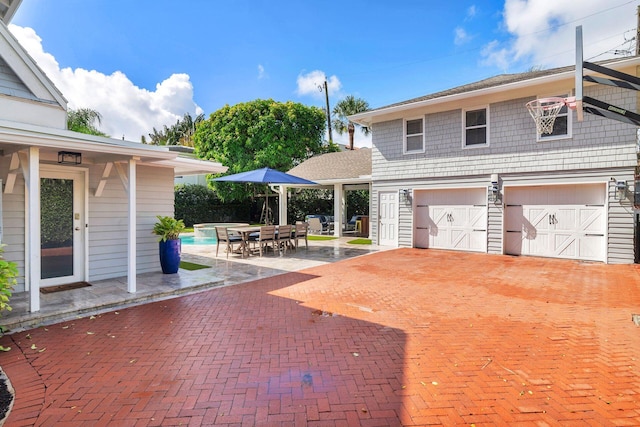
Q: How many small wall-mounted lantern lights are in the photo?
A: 3